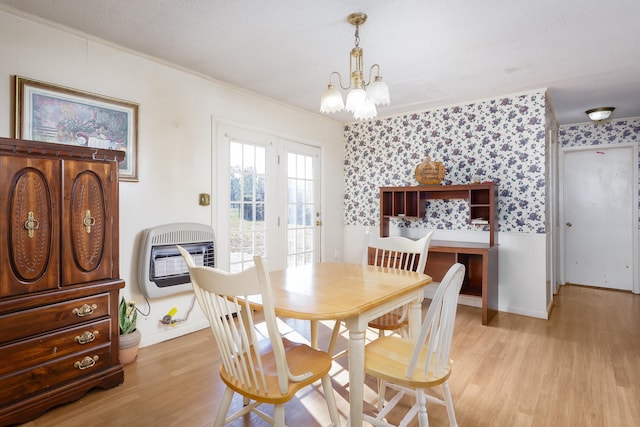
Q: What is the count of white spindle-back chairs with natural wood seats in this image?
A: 3